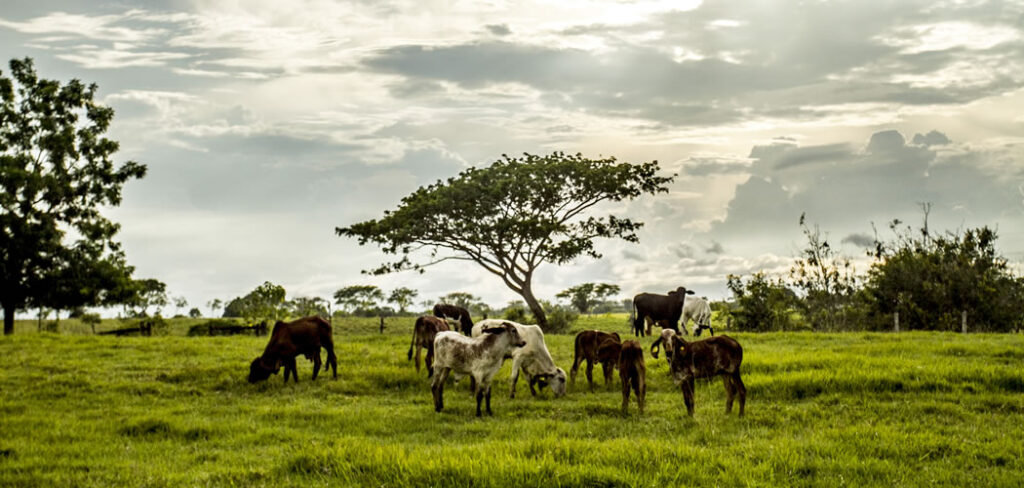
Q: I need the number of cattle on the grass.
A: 10